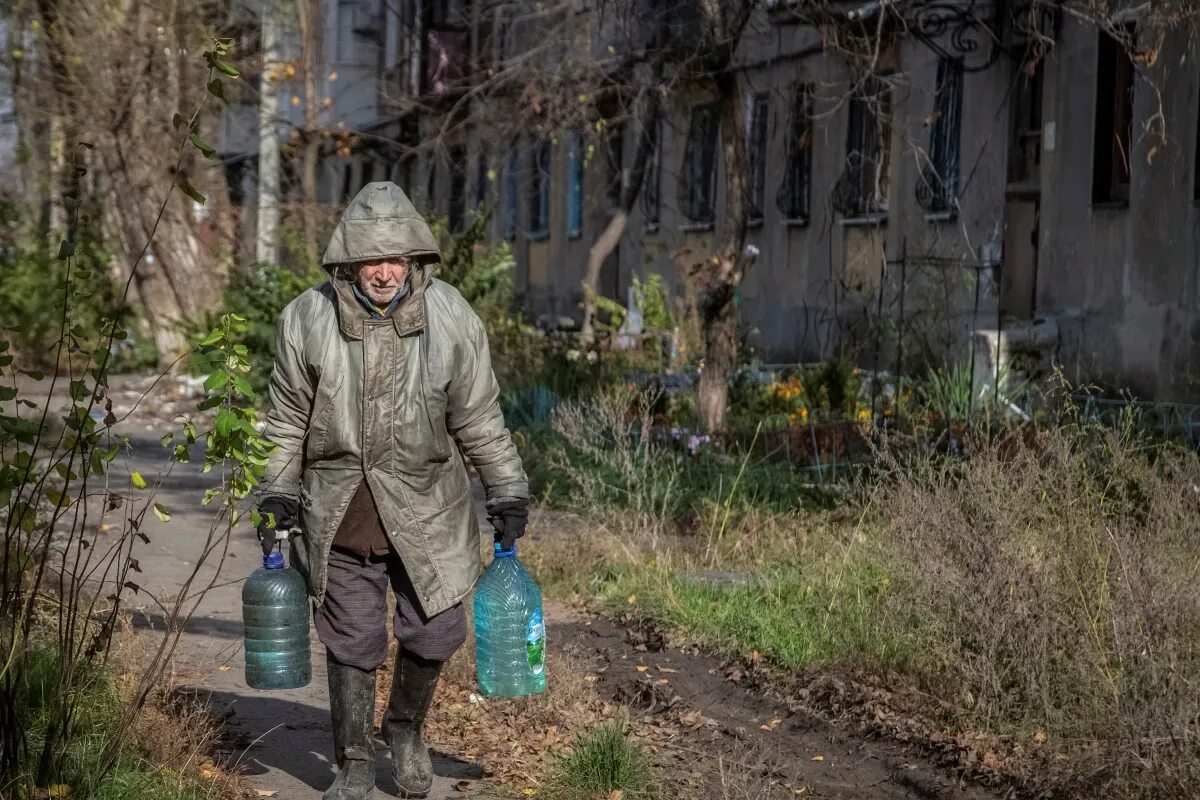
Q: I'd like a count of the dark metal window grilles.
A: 6